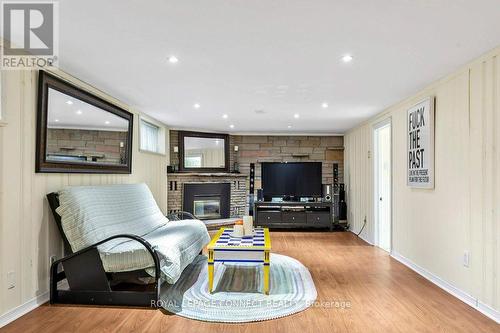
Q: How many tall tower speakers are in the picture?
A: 2